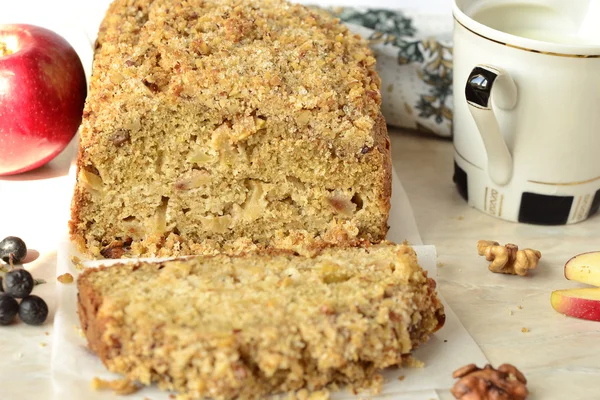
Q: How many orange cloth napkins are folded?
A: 0